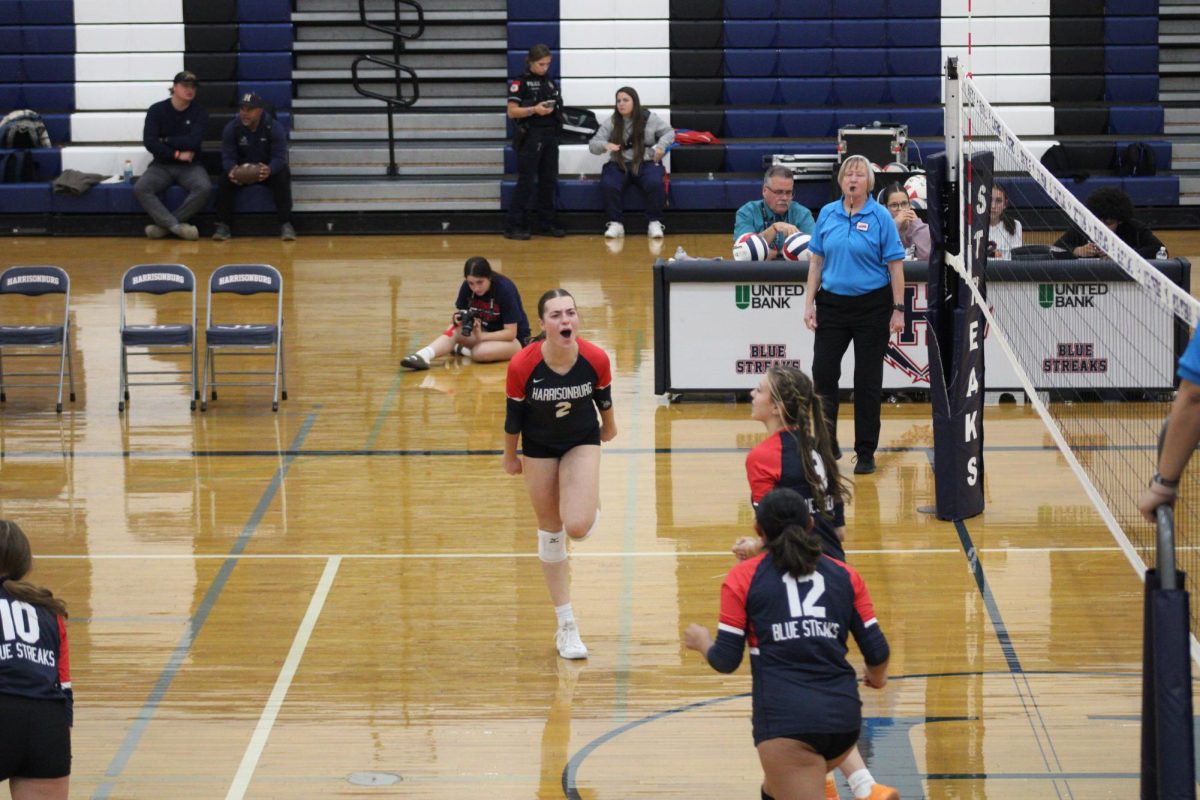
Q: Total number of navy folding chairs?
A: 3